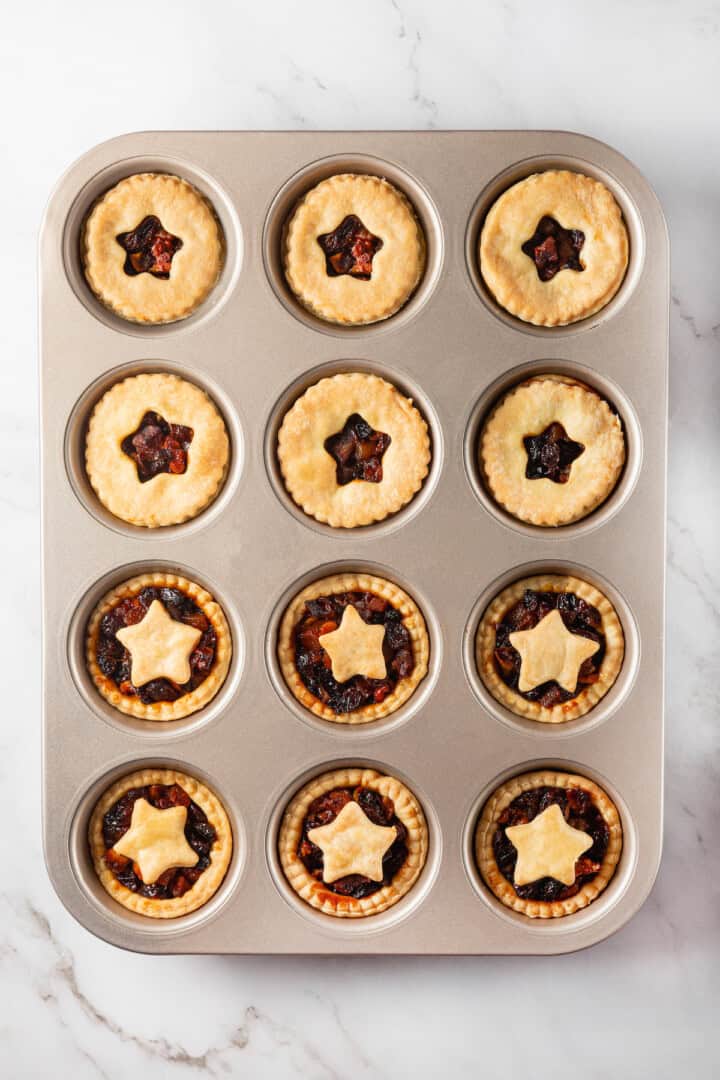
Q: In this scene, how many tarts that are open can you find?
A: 6